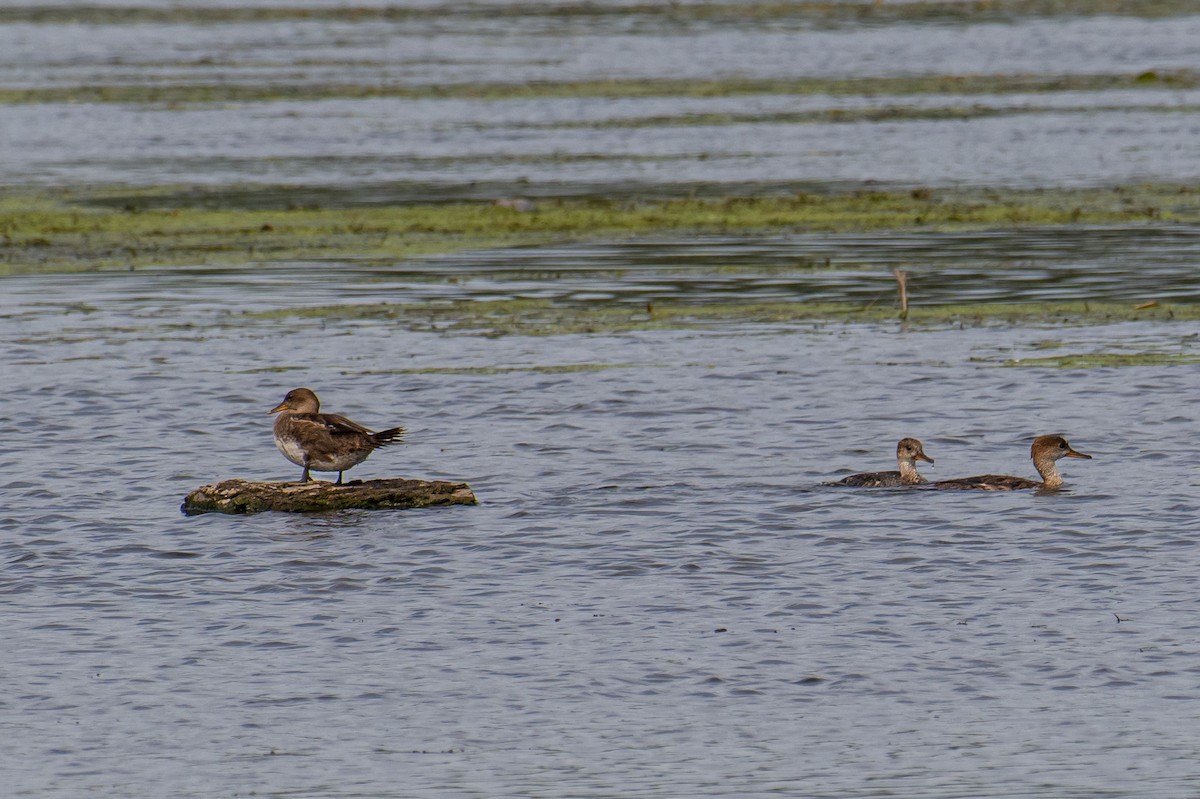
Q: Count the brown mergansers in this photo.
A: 3